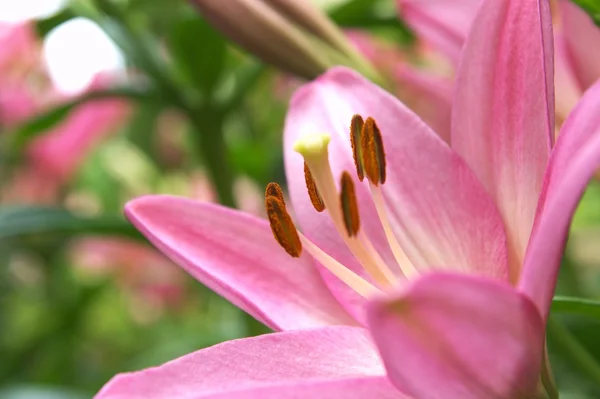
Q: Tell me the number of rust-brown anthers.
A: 6